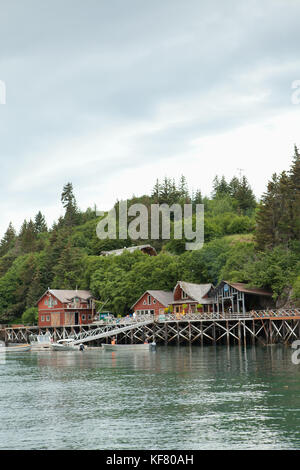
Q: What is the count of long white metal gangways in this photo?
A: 1